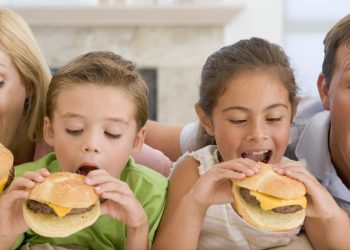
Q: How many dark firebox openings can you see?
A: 1